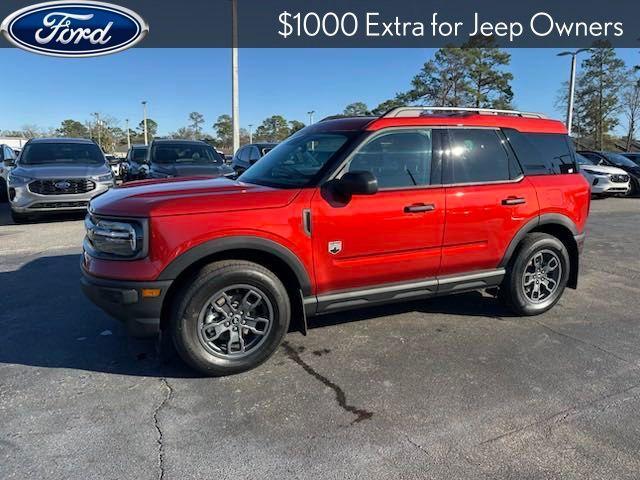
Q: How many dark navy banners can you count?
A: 1